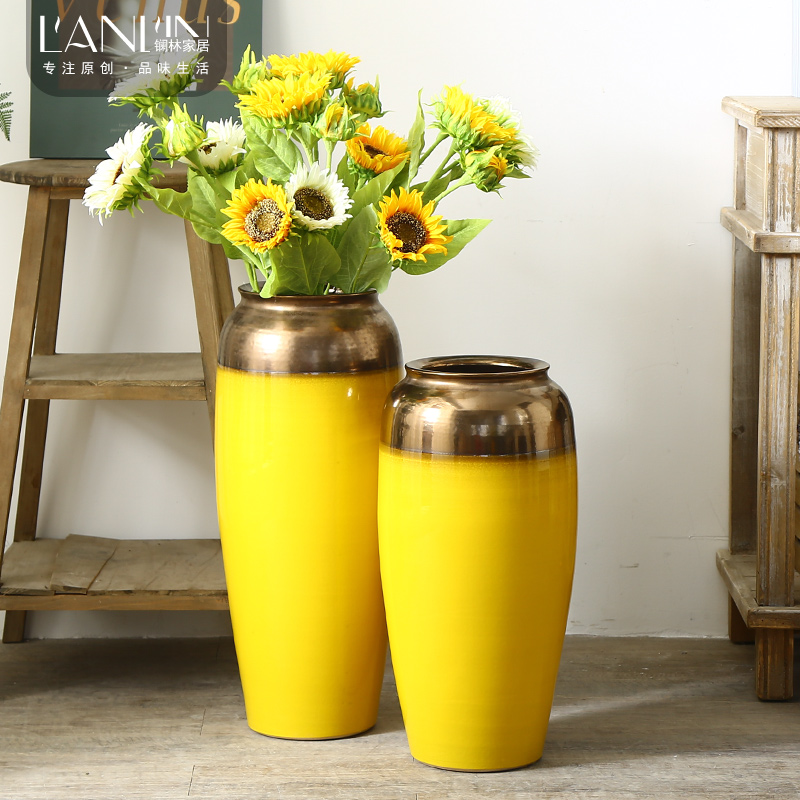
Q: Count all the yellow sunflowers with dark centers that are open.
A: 3